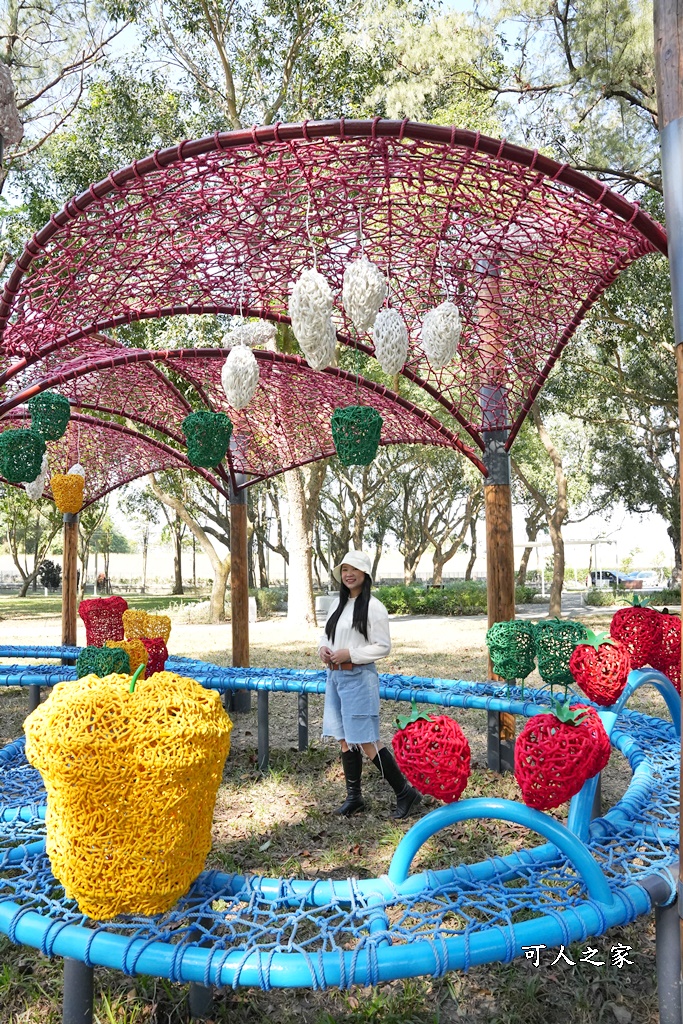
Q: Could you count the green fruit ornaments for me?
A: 7